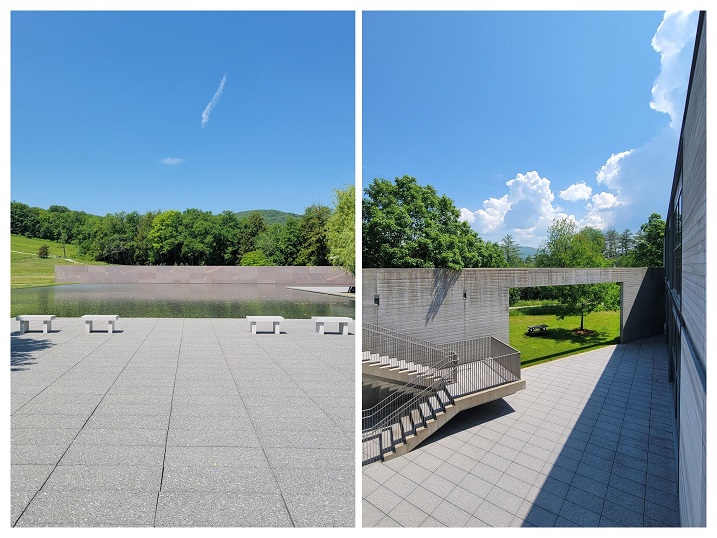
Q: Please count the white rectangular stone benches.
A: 4